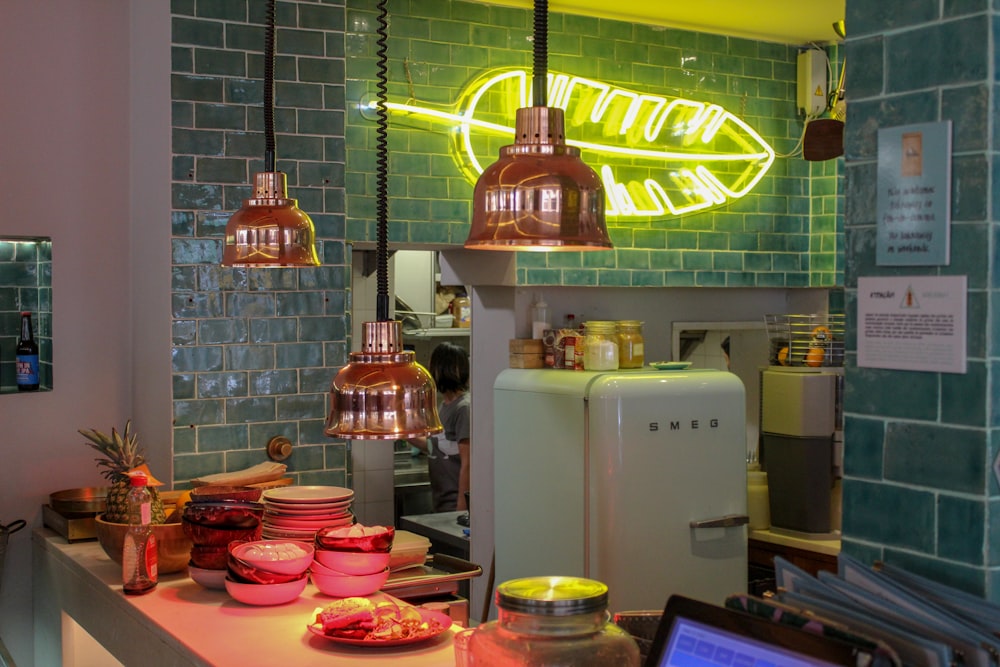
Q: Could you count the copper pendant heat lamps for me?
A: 3